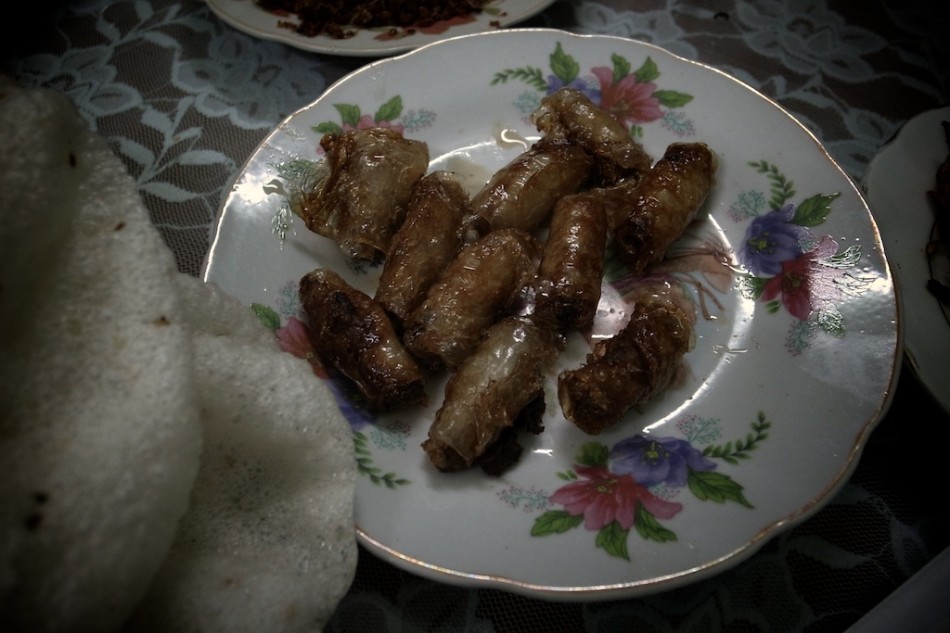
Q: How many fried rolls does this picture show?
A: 10